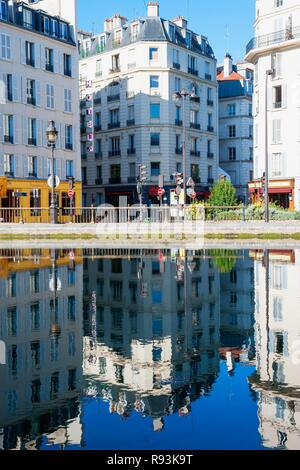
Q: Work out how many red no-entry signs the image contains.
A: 3